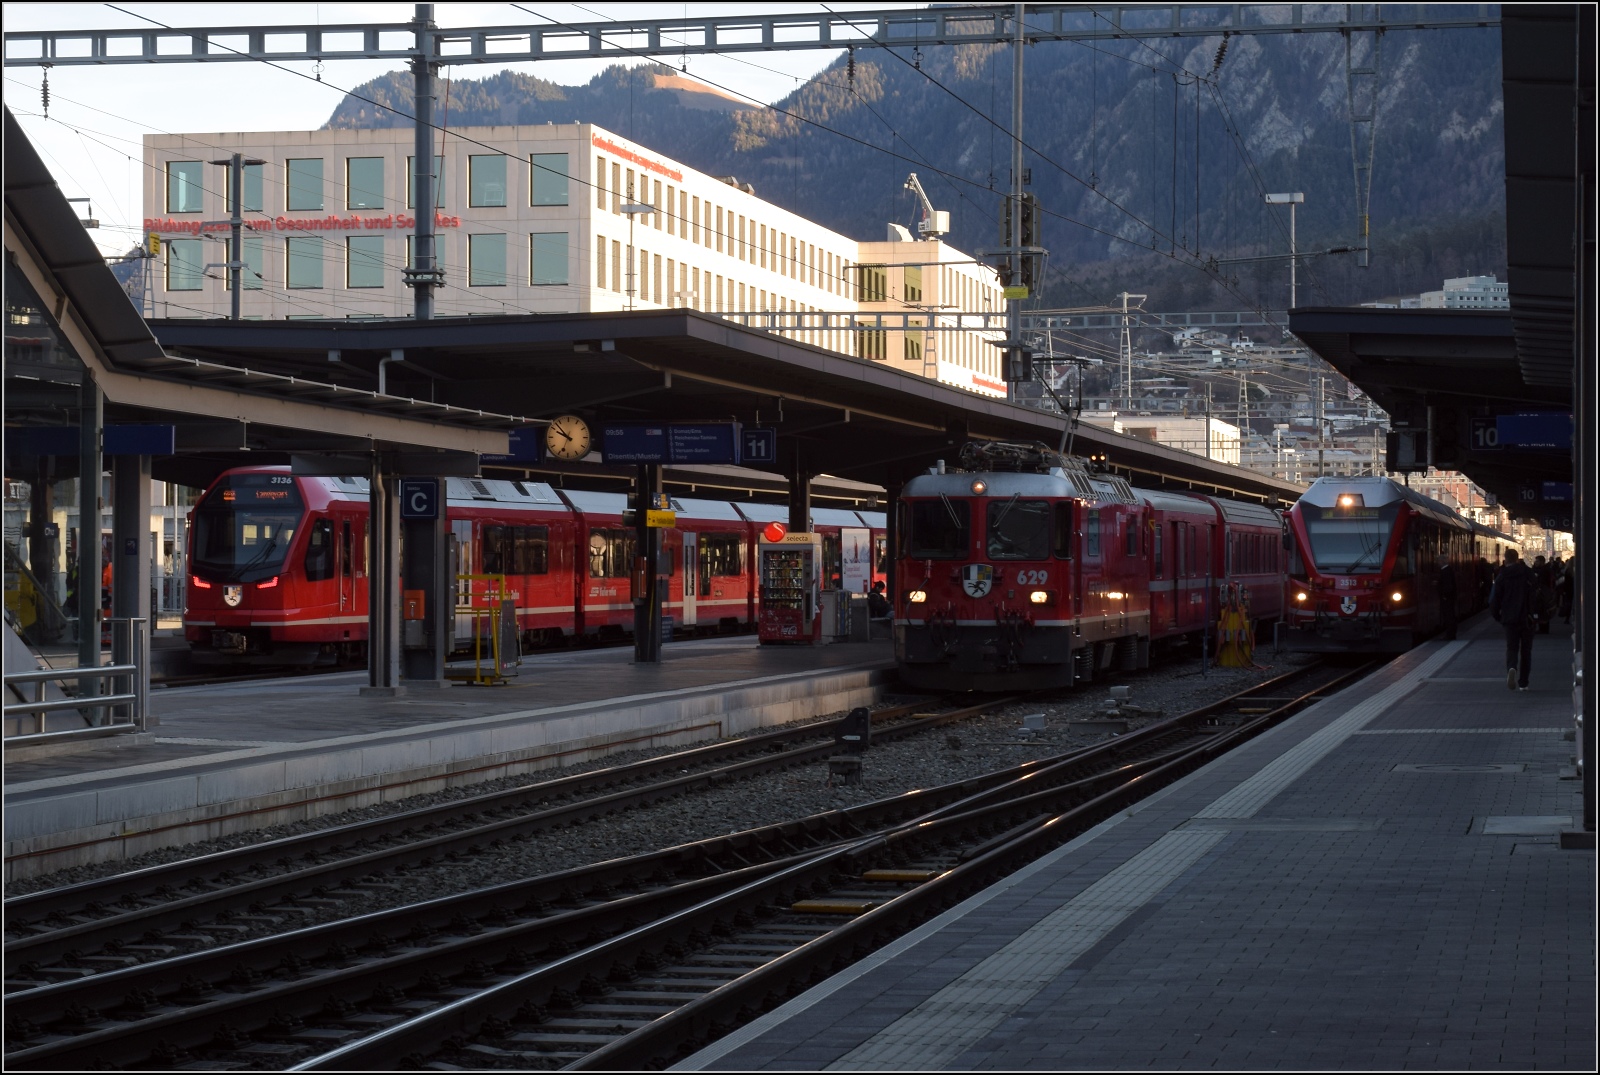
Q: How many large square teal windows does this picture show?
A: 14